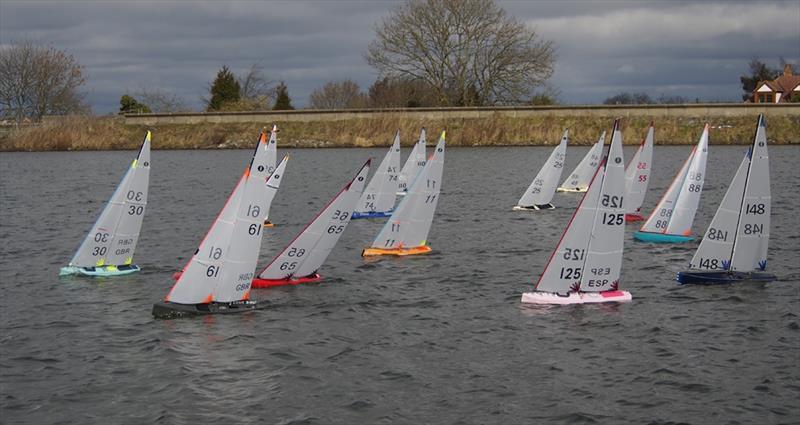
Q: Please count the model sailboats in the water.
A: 14